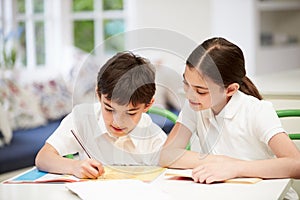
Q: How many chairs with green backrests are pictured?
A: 2